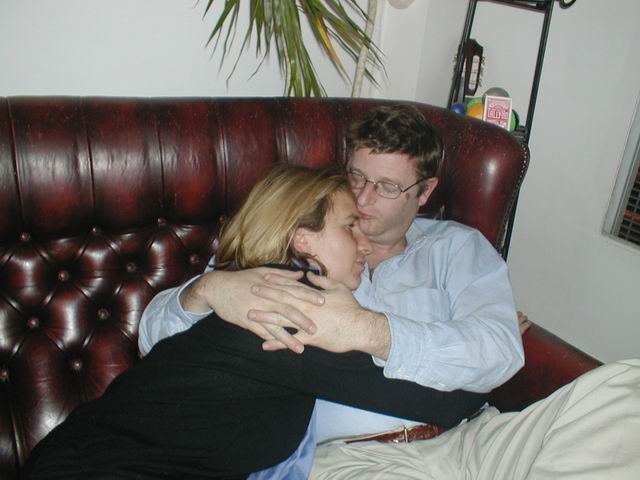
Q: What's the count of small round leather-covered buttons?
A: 11